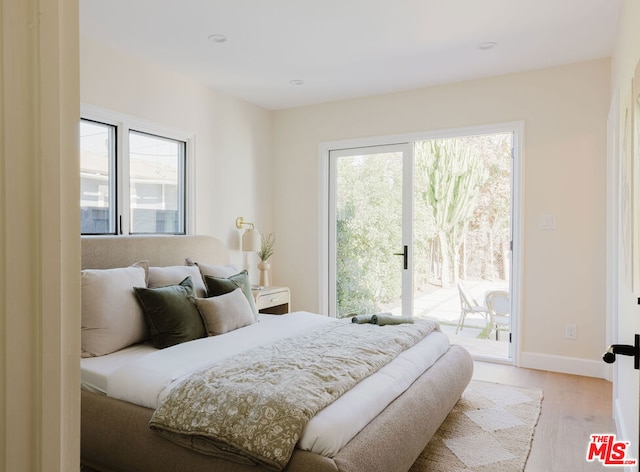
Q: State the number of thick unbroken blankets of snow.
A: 0